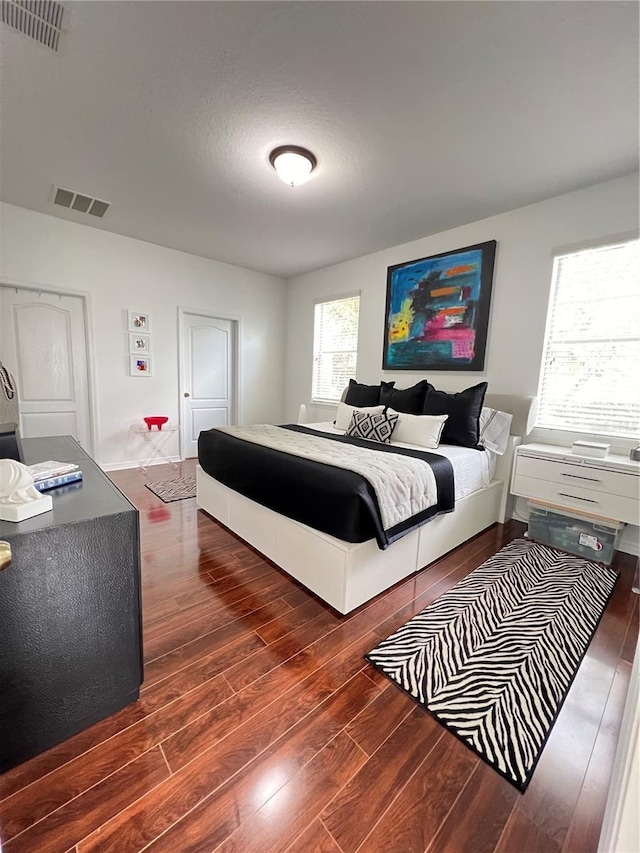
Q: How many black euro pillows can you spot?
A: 3